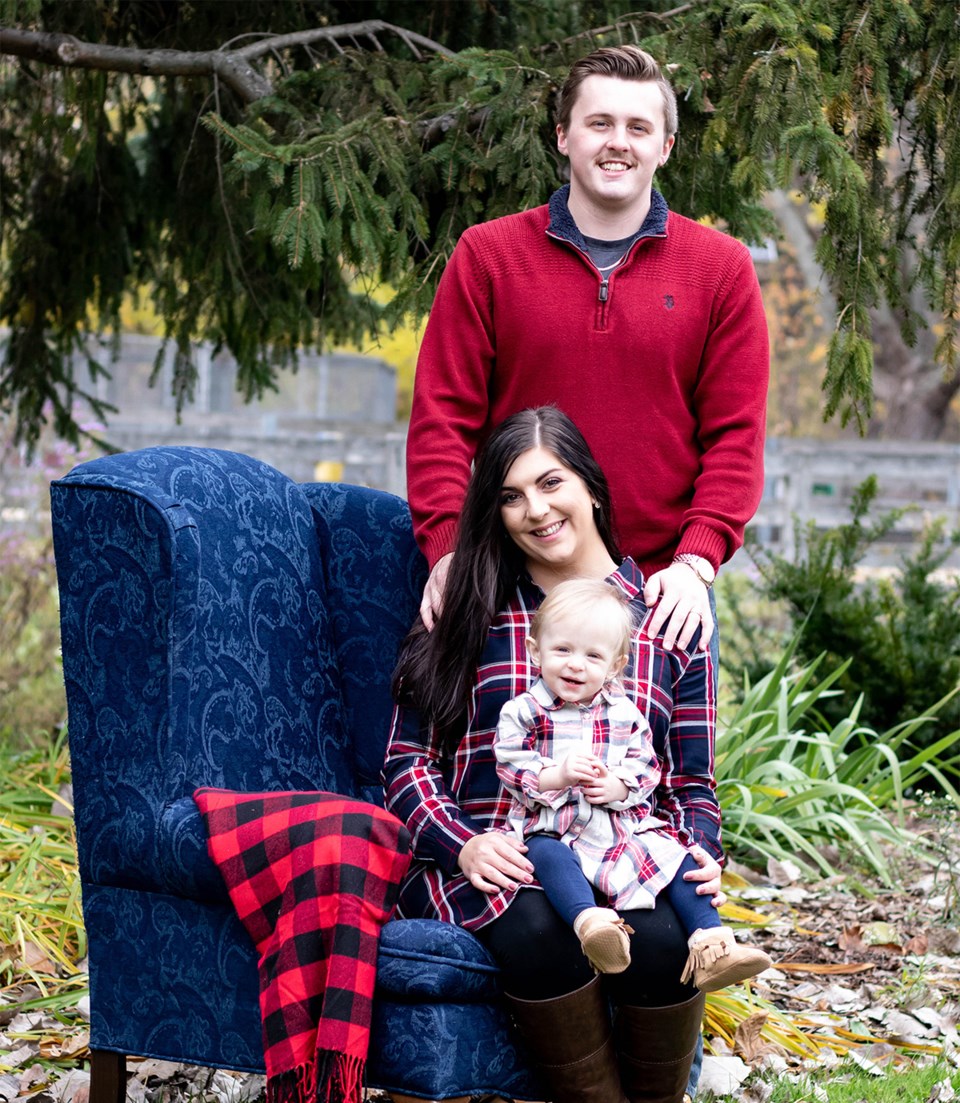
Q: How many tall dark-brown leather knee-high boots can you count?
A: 2